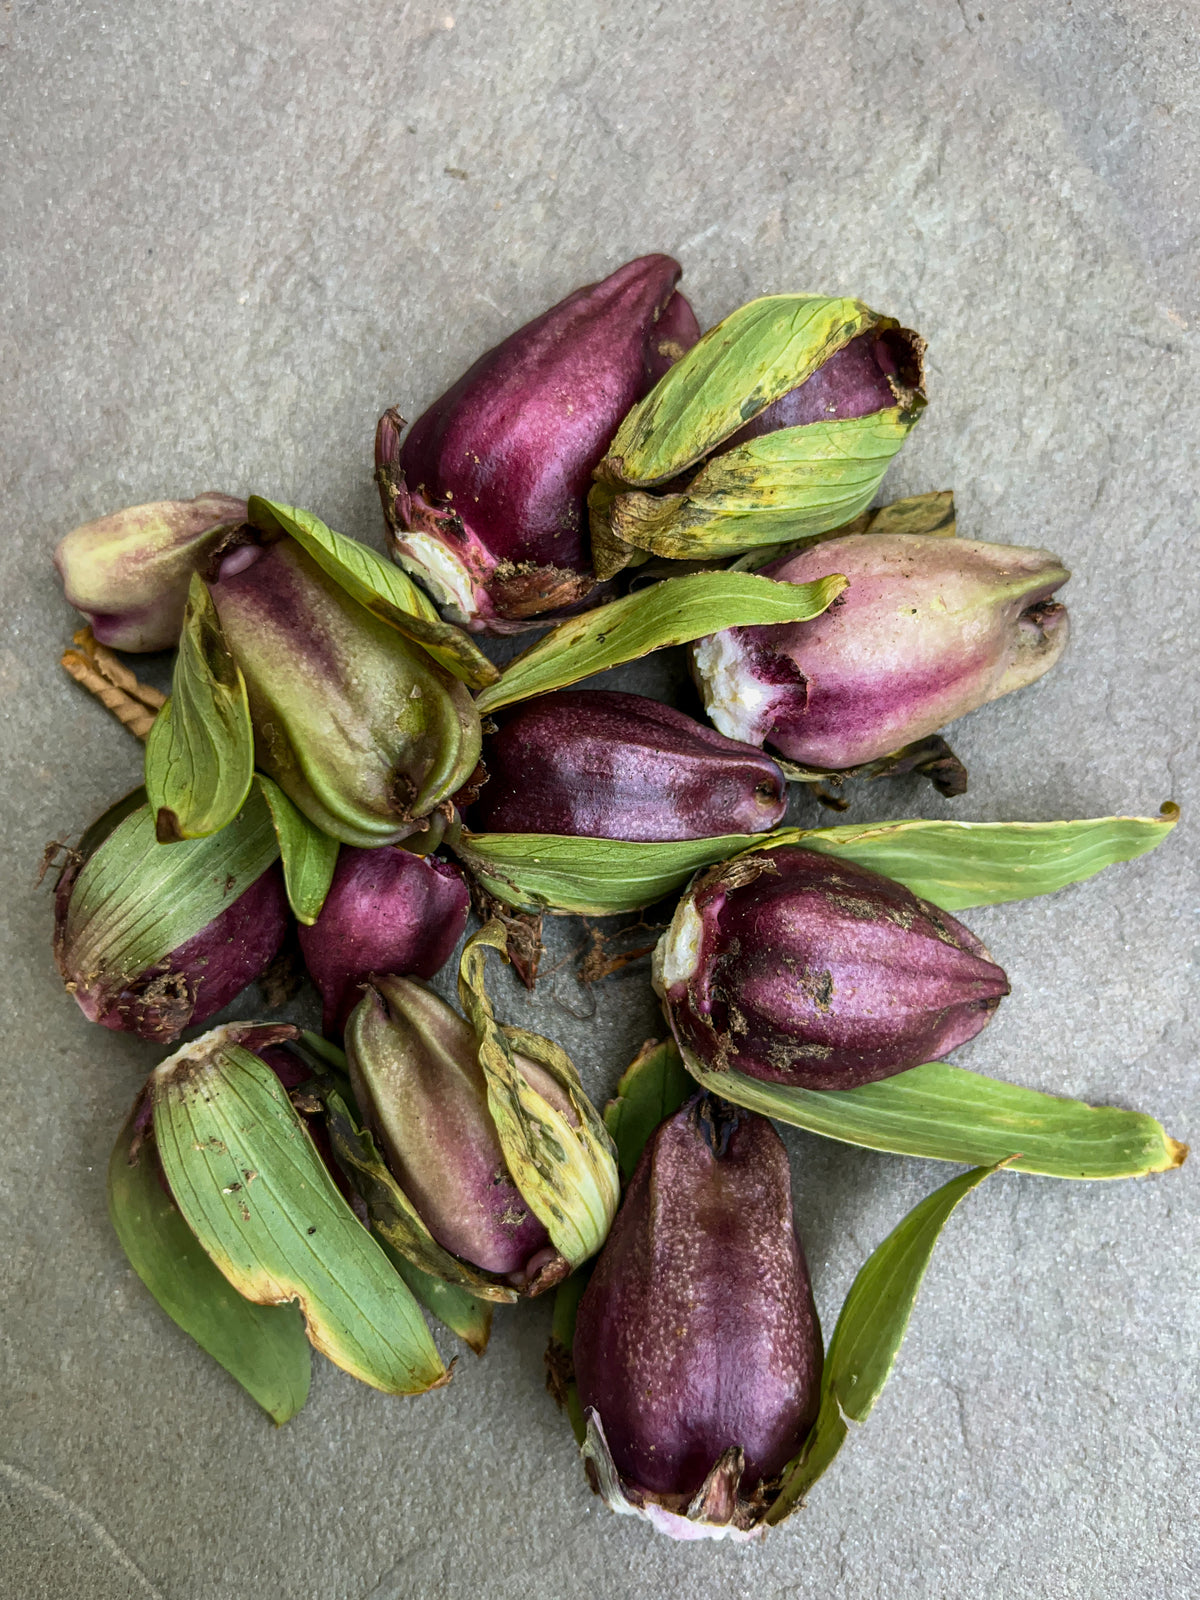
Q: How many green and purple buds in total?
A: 12